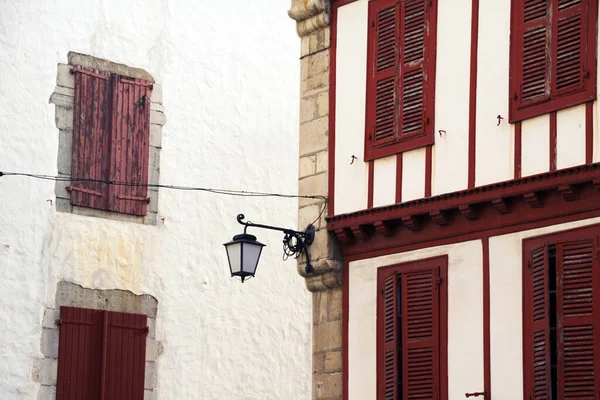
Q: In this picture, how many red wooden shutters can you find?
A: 12